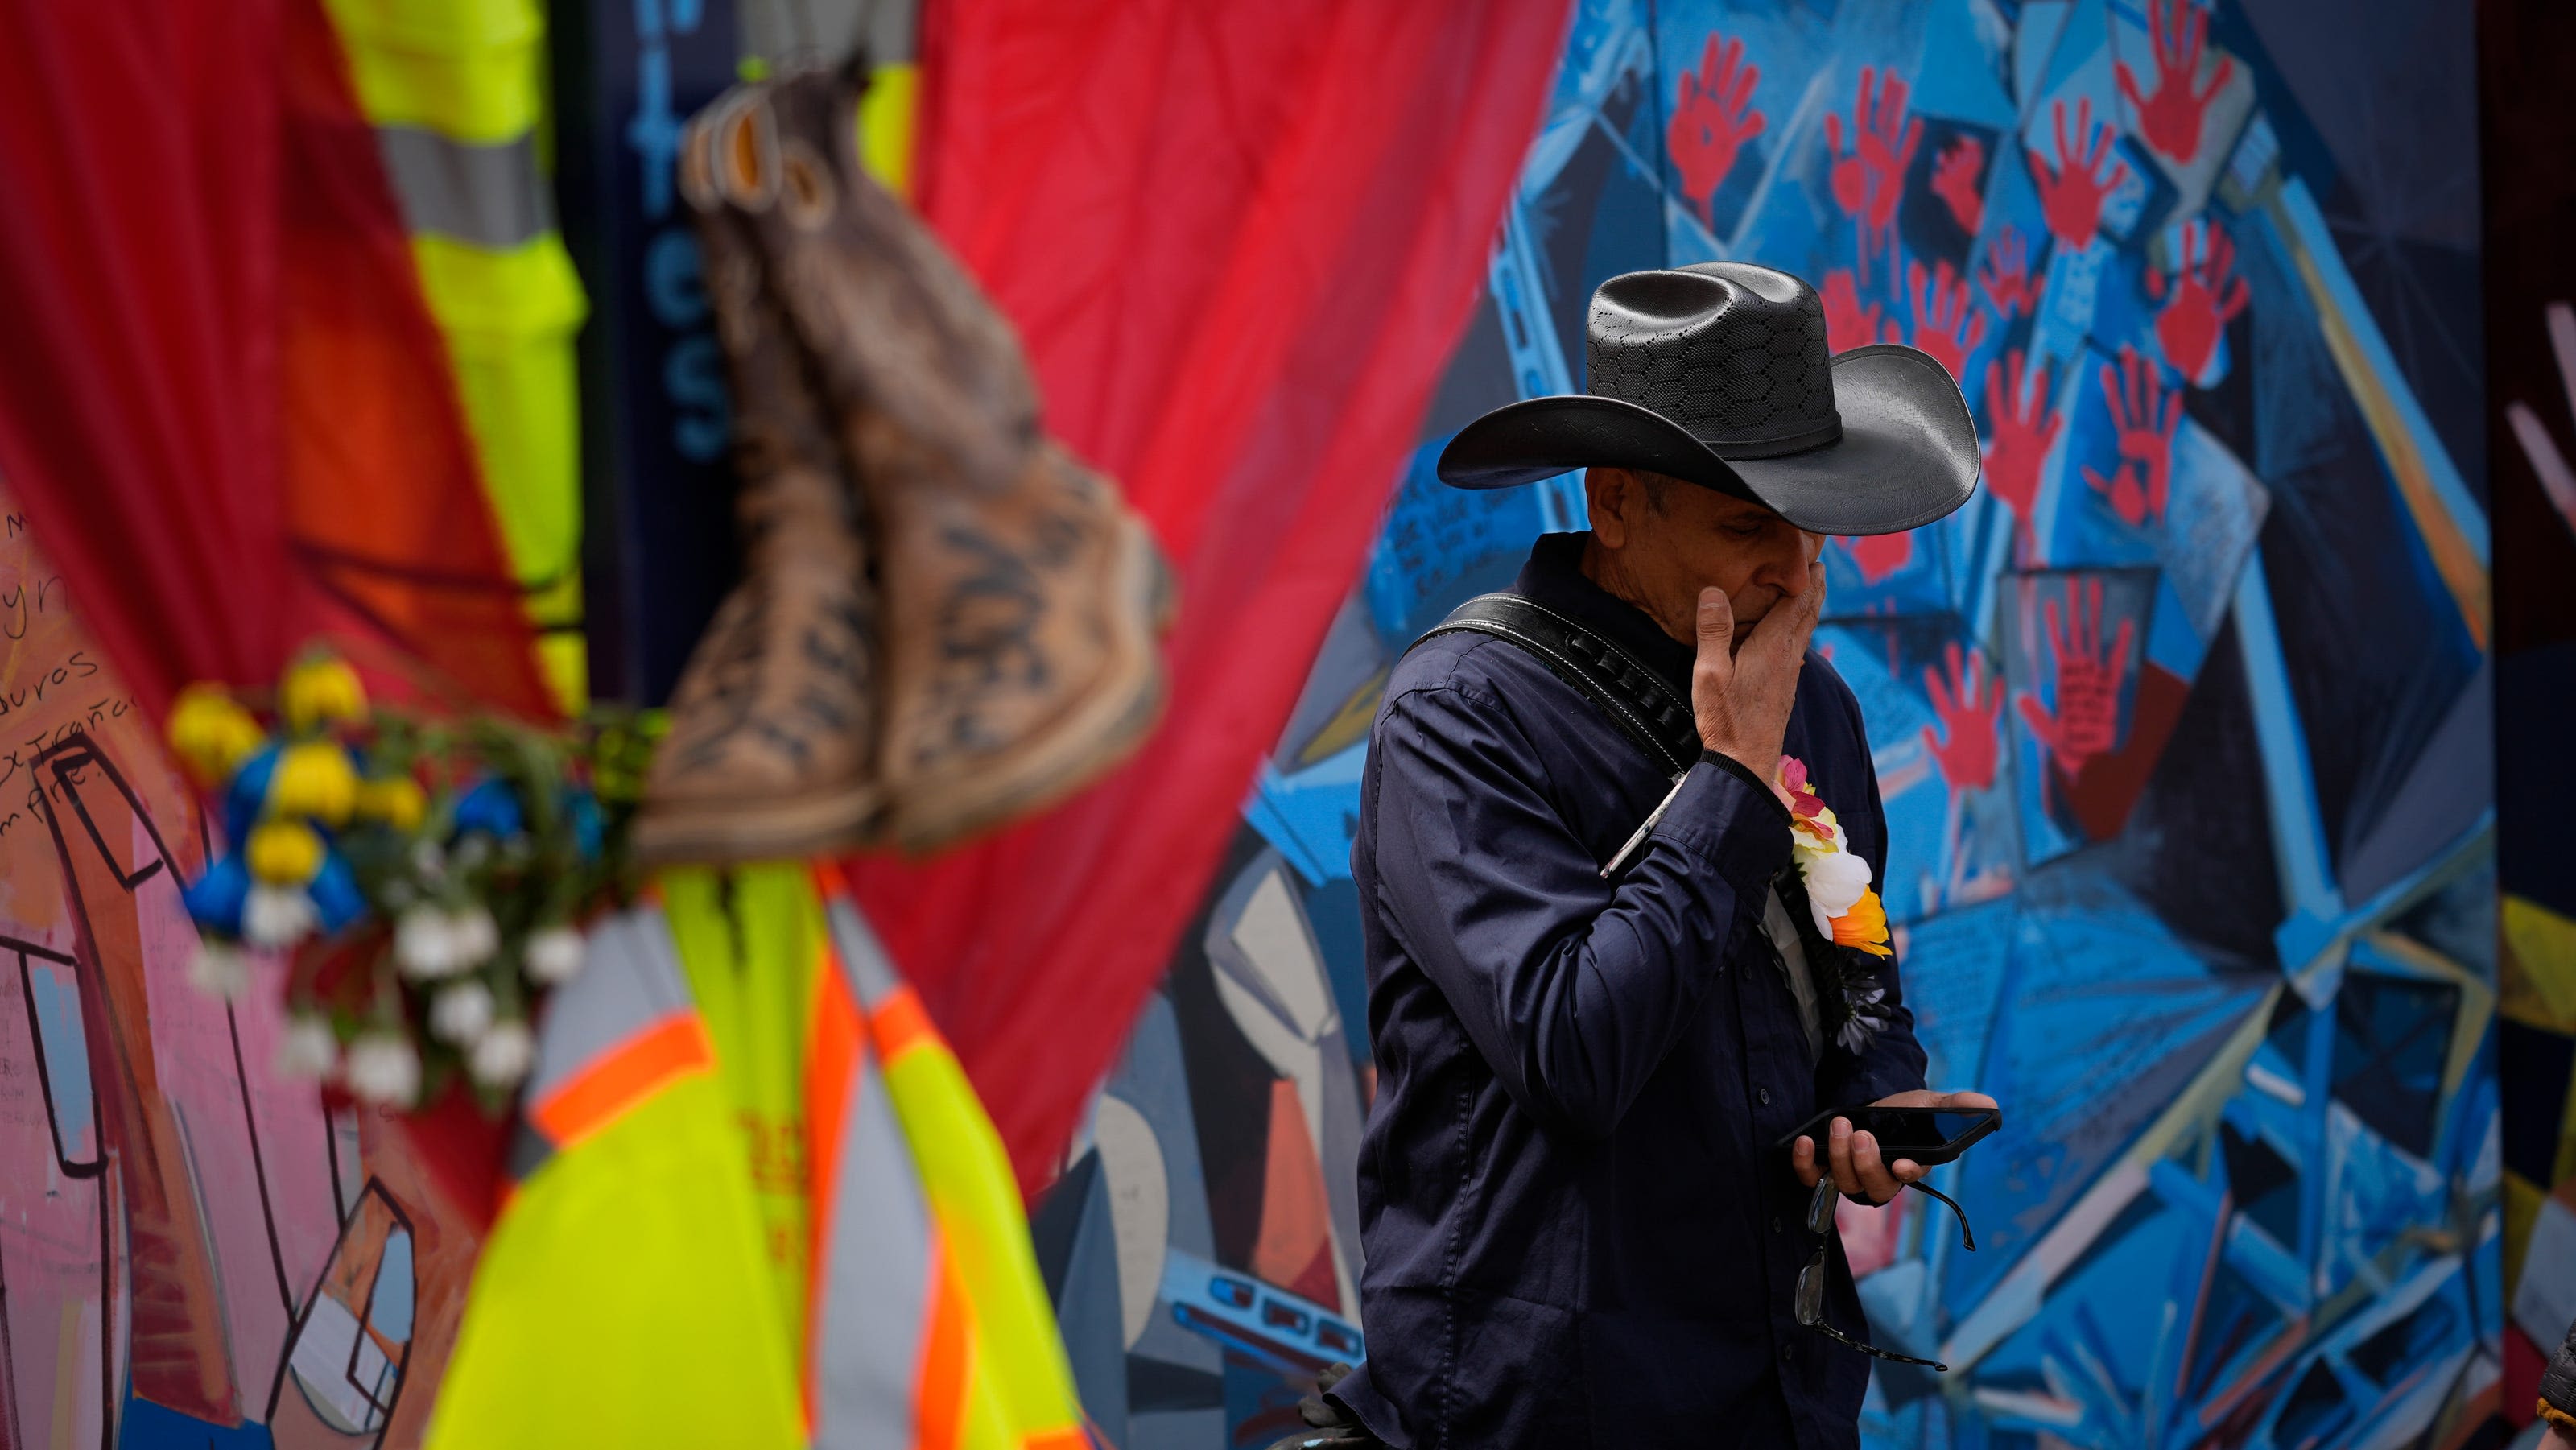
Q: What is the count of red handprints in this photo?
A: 14